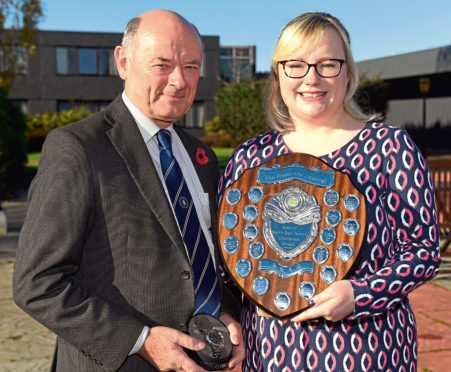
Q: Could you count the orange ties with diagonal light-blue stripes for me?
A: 0